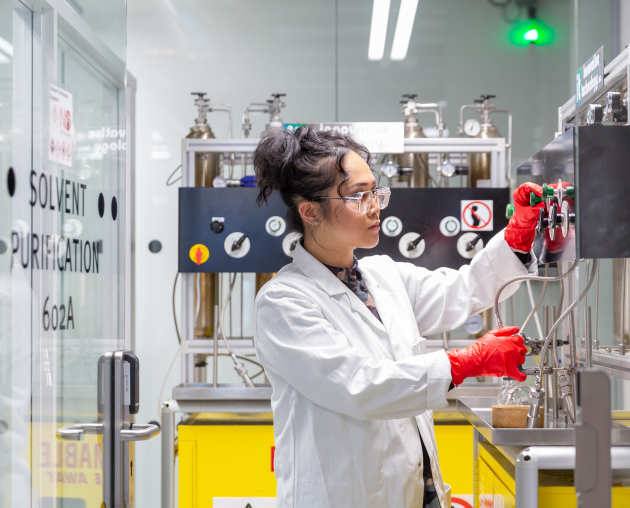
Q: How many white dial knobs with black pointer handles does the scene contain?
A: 4